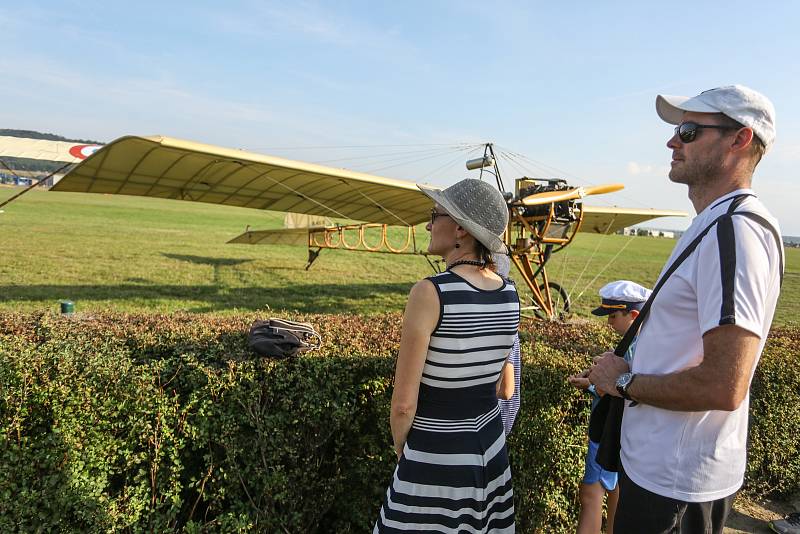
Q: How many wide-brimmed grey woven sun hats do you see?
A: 1